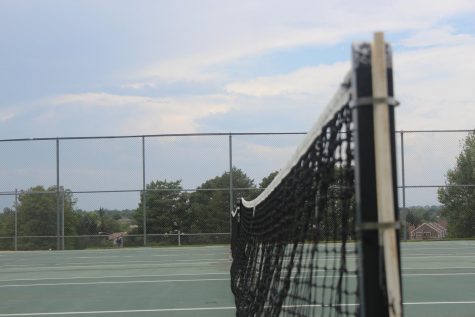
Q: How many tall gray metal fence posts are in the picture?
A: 4